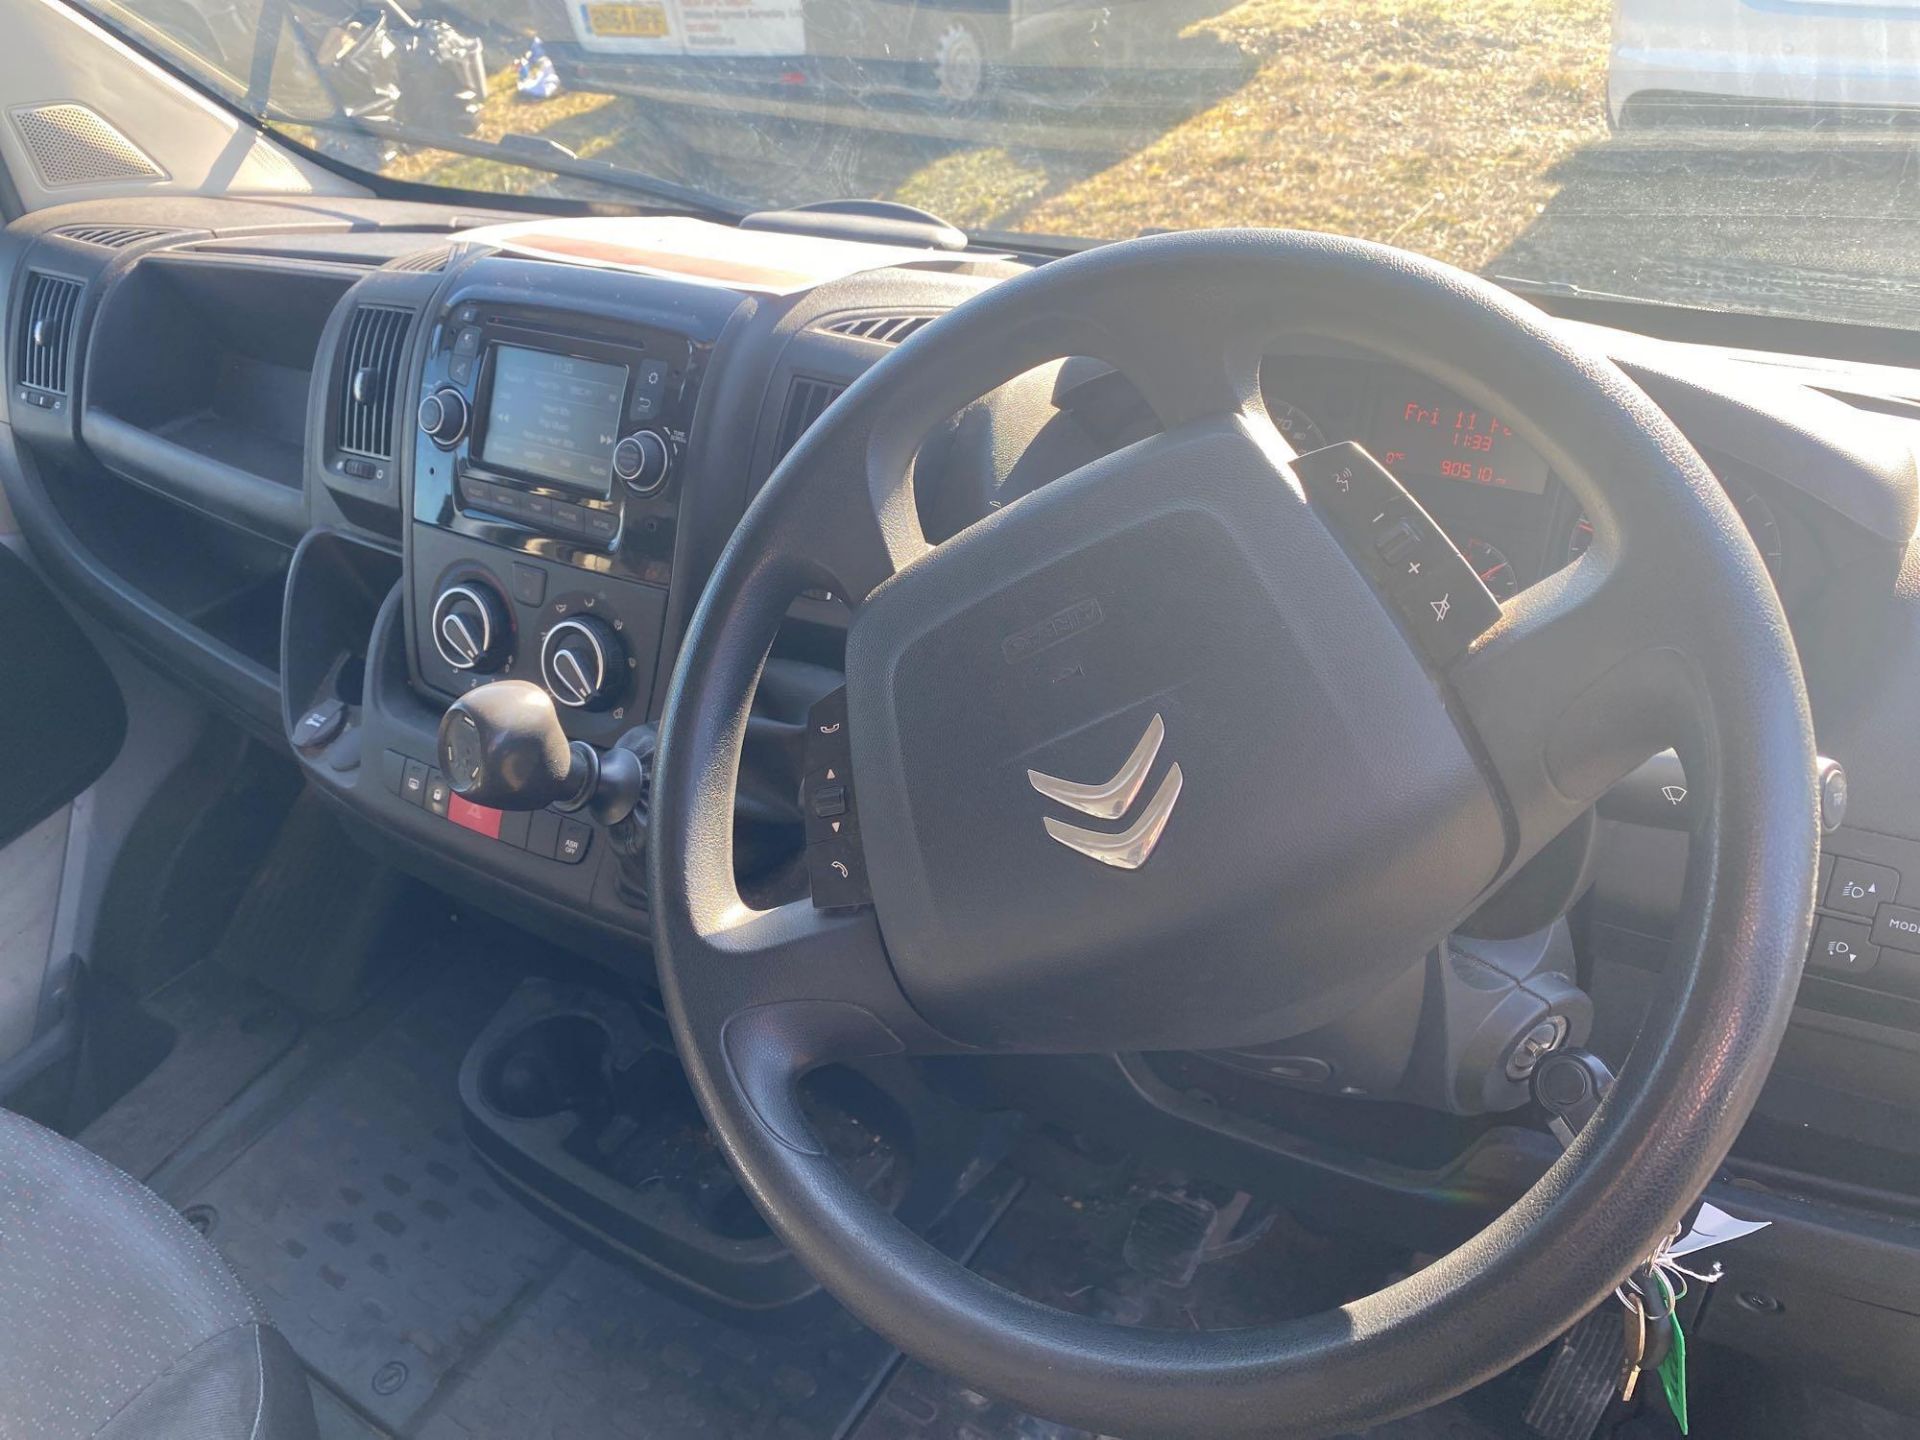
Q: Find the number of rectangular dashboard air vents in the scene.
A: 3